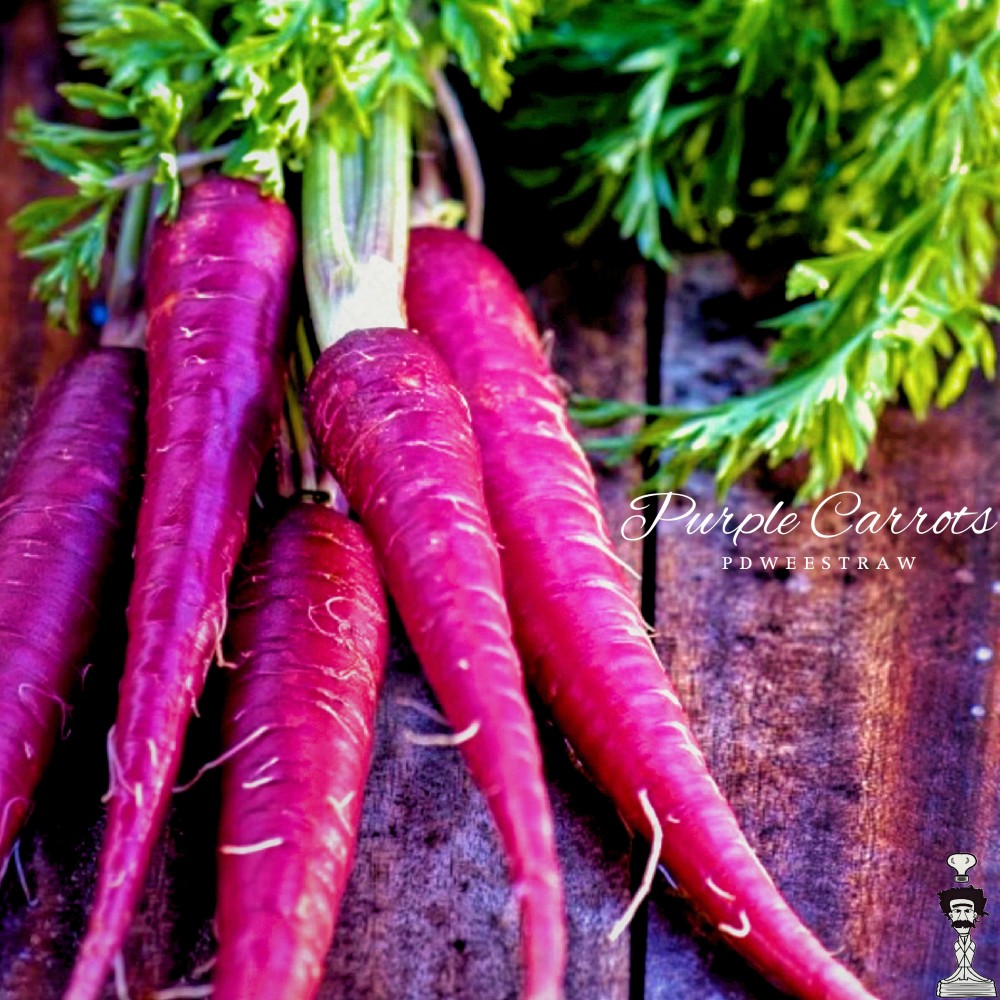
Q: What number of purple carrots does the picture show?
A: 5